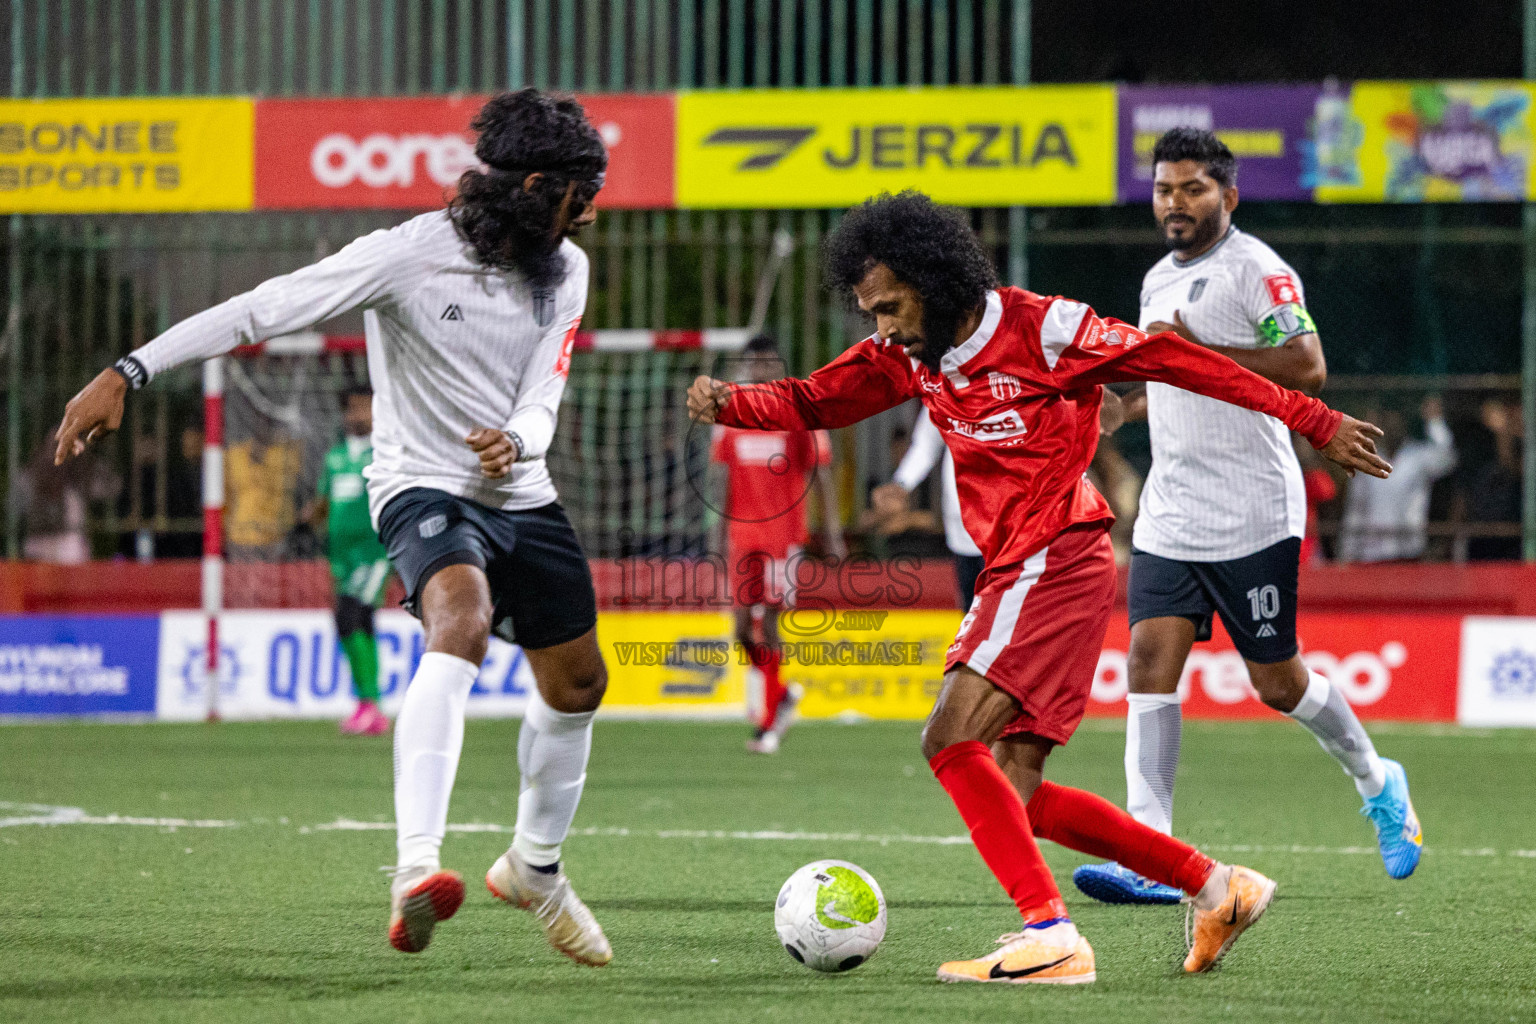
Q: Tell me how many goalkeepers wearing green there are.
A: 1